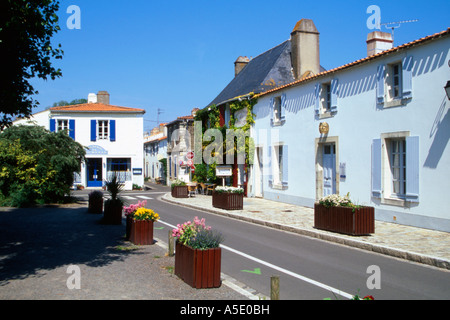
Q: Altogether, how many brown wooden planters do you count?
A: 7